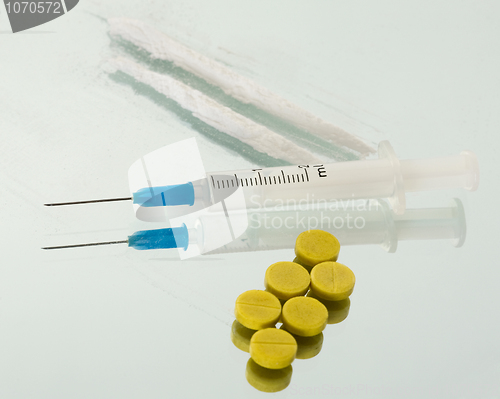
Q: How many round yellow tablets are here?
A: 6